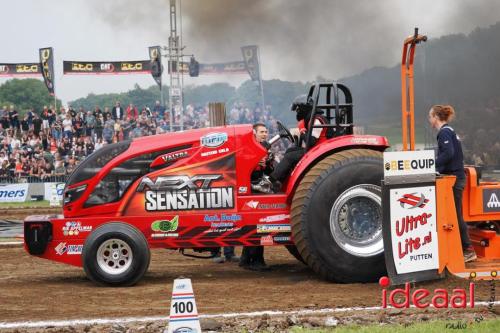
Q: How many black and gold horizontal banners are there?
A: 3